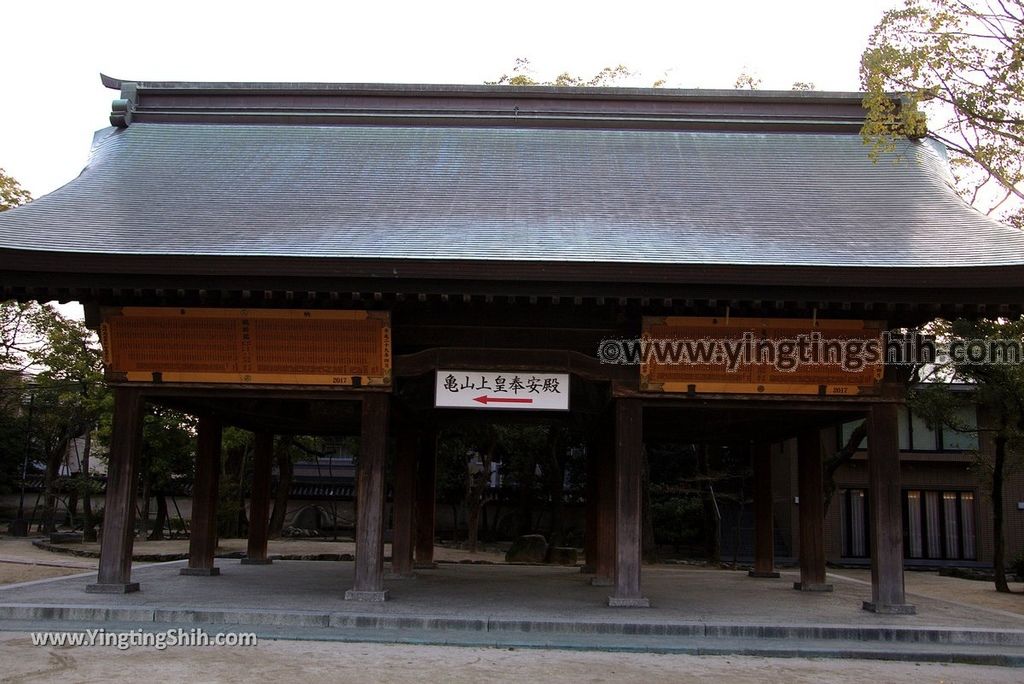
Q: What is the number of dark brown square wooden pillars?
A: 12